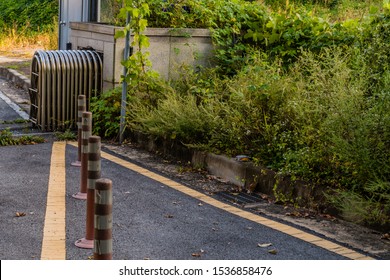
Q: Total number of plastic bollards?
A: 4